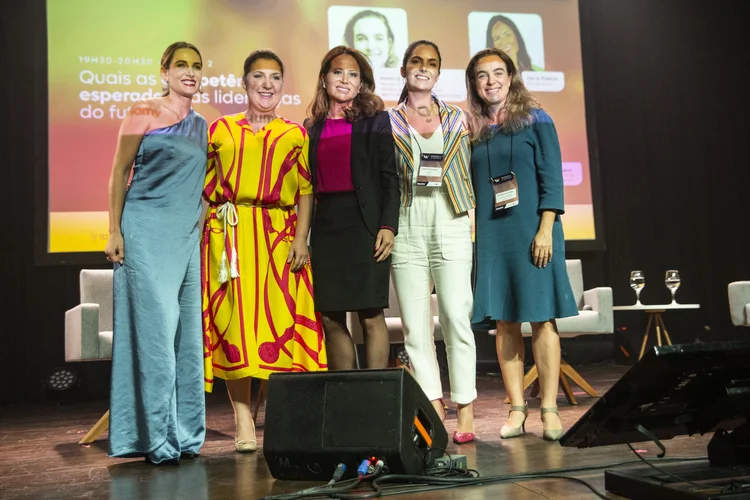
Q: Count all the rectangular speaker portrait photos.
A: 2